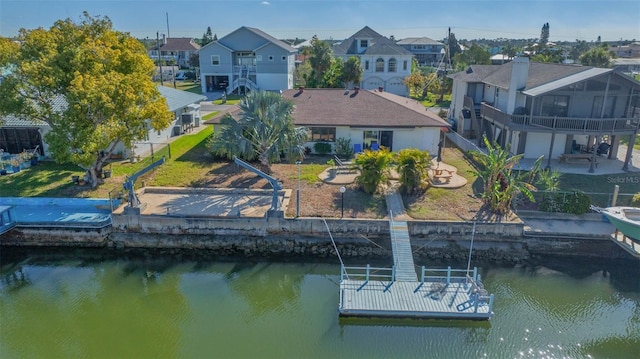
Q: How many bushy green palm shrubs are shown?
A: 2